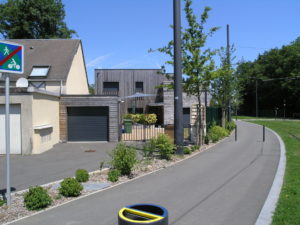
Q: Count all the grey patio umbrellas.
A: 1